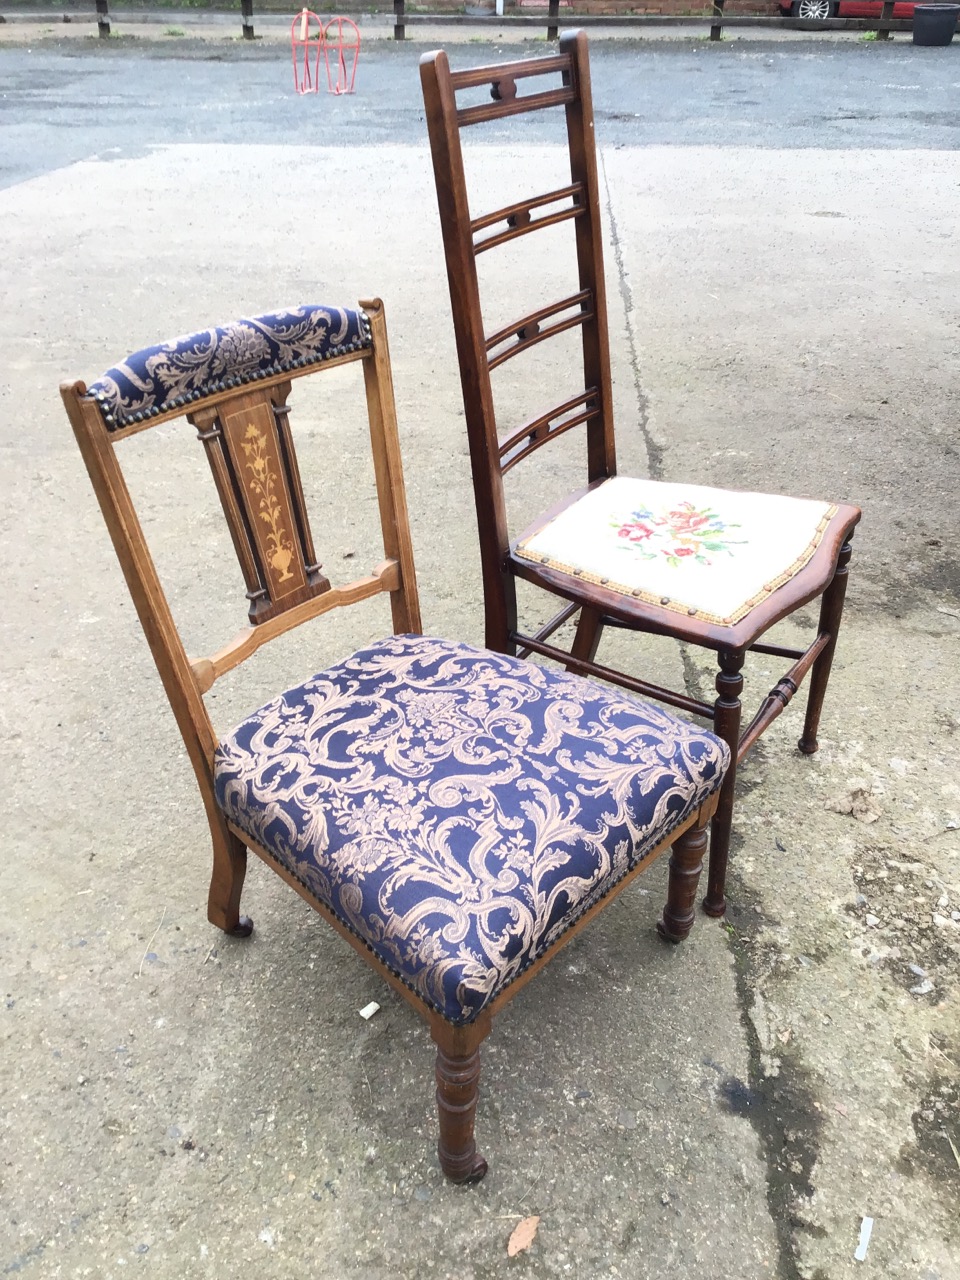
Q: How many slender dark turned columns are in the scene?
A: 2